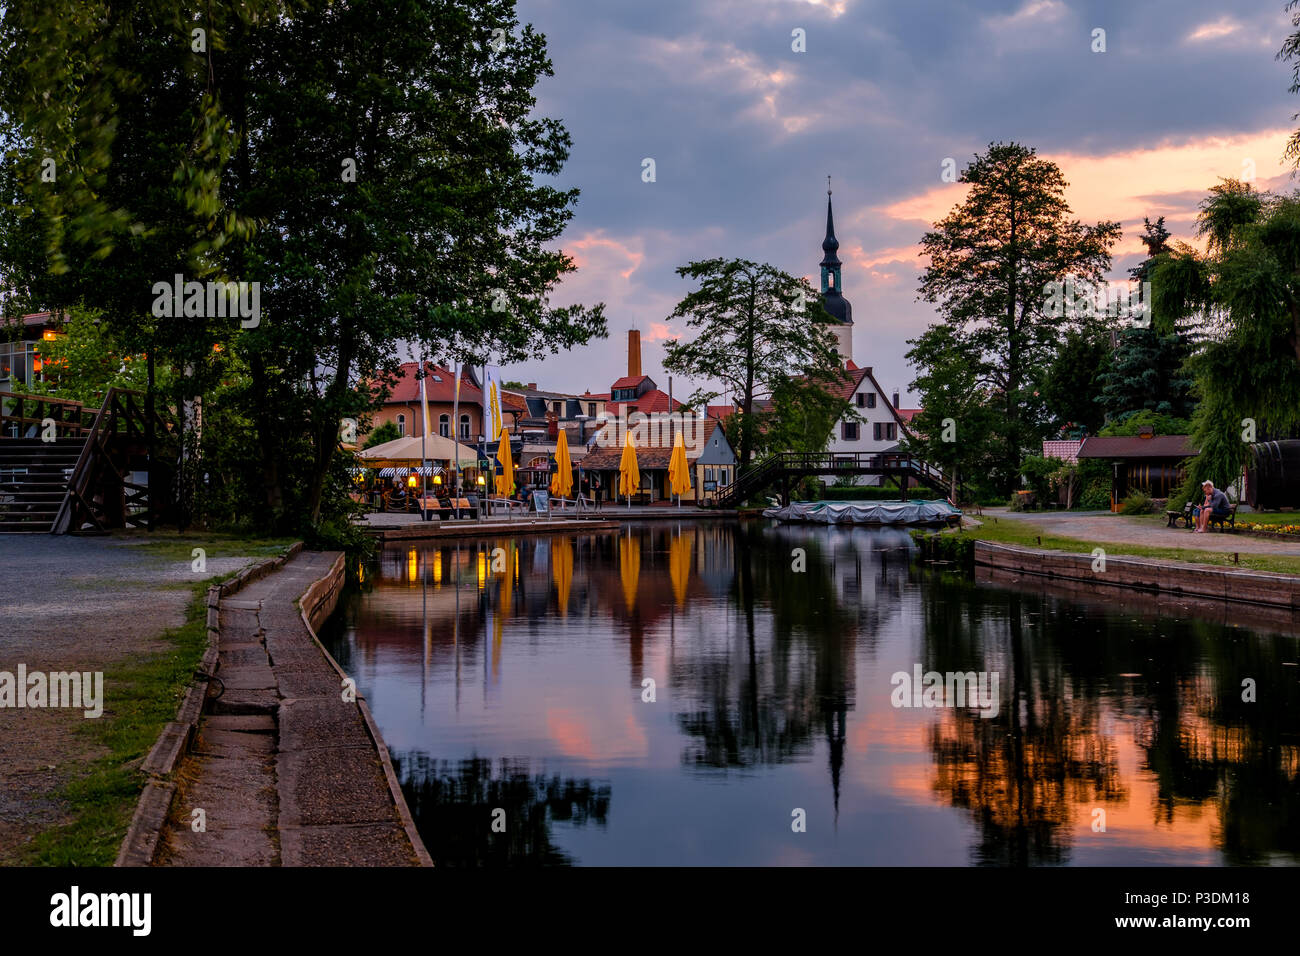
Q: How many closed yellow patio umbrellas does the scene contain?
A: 4